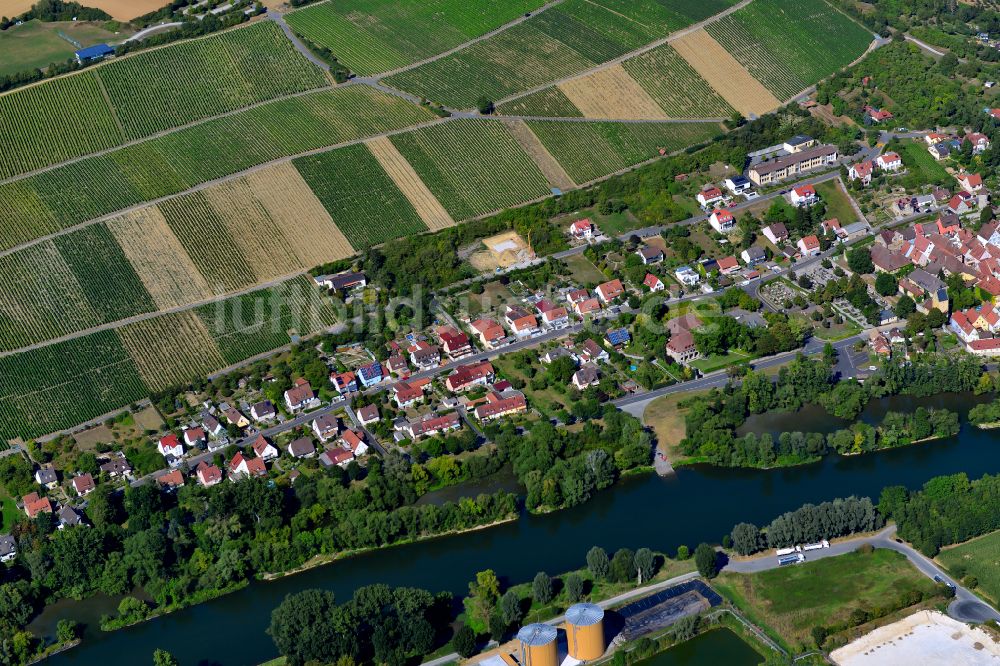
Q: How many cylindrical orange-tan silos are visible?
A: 2